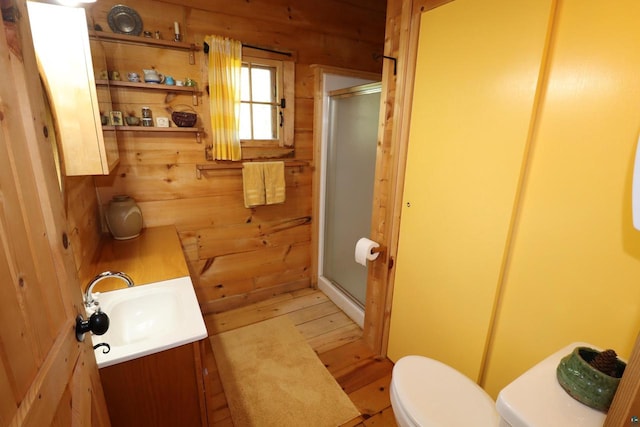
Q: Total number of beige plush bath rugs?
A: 1